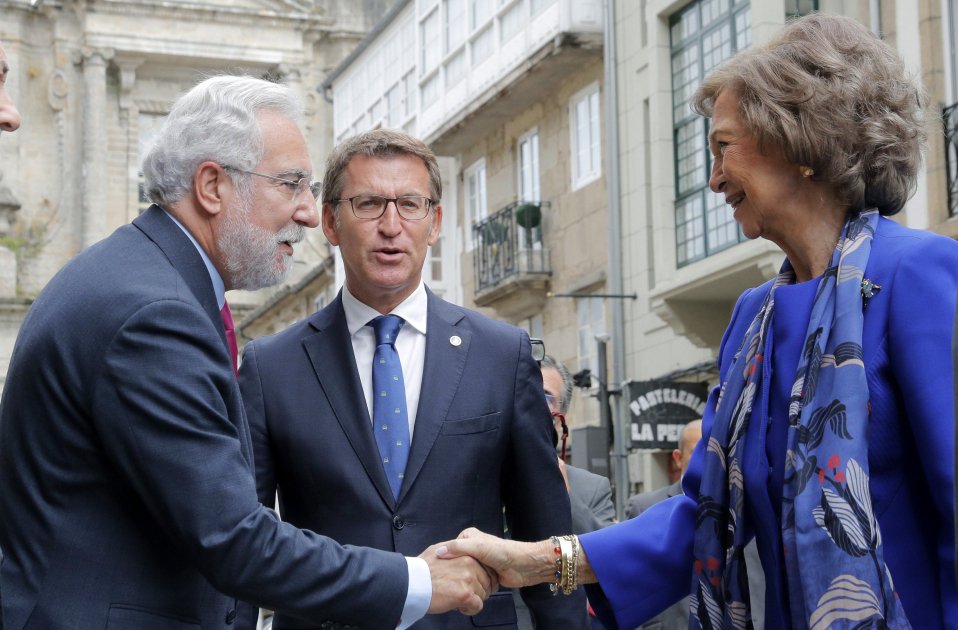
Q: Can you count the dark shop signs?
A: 1